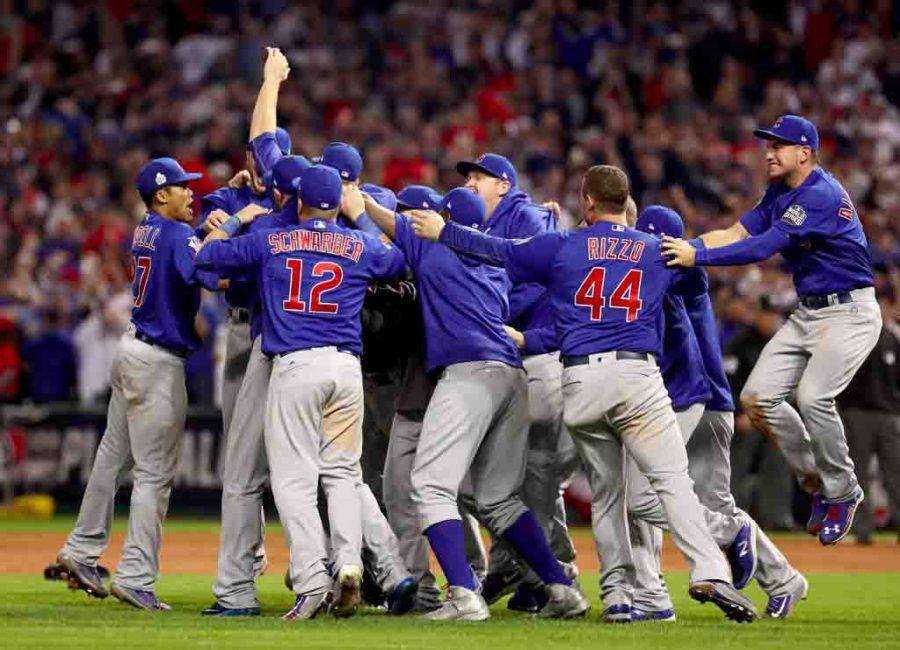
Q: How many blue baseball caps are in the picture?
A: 10